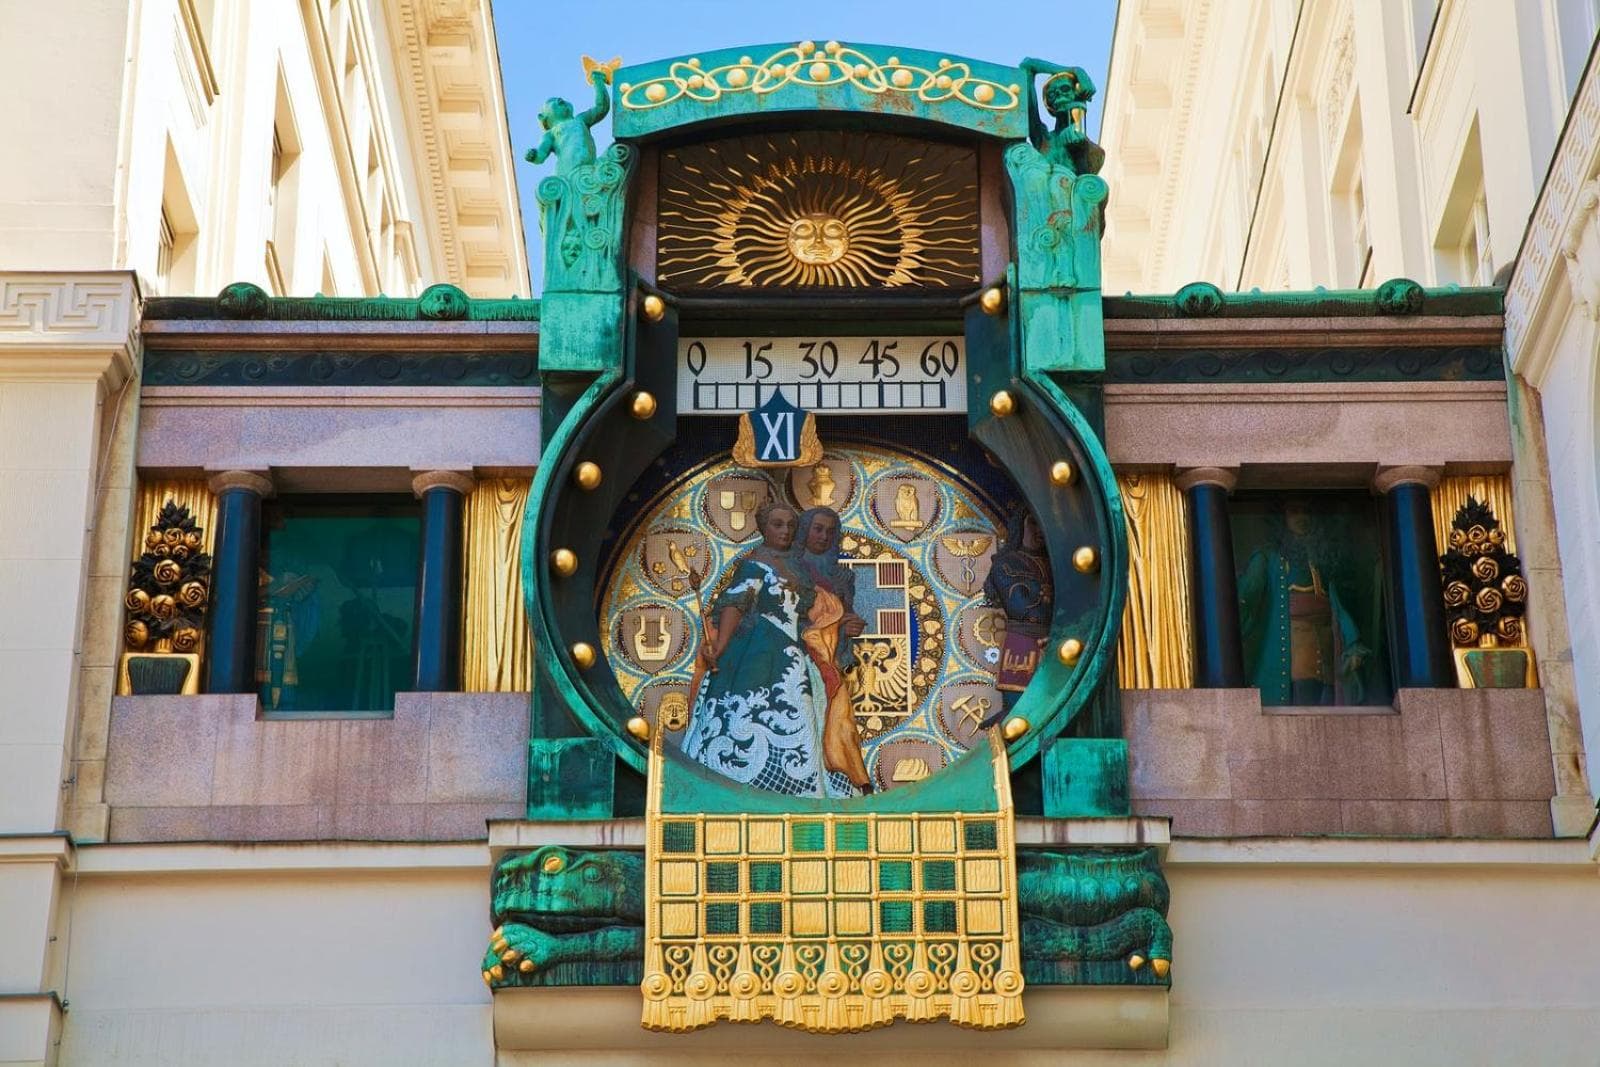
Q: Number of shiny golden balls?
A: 12